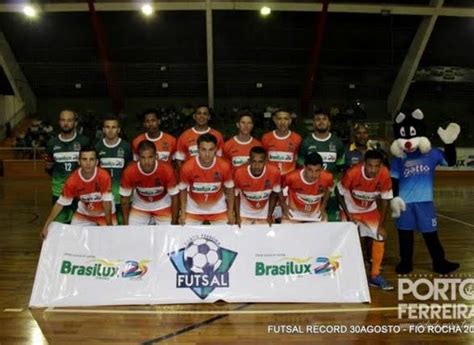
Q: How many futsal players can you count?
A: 13